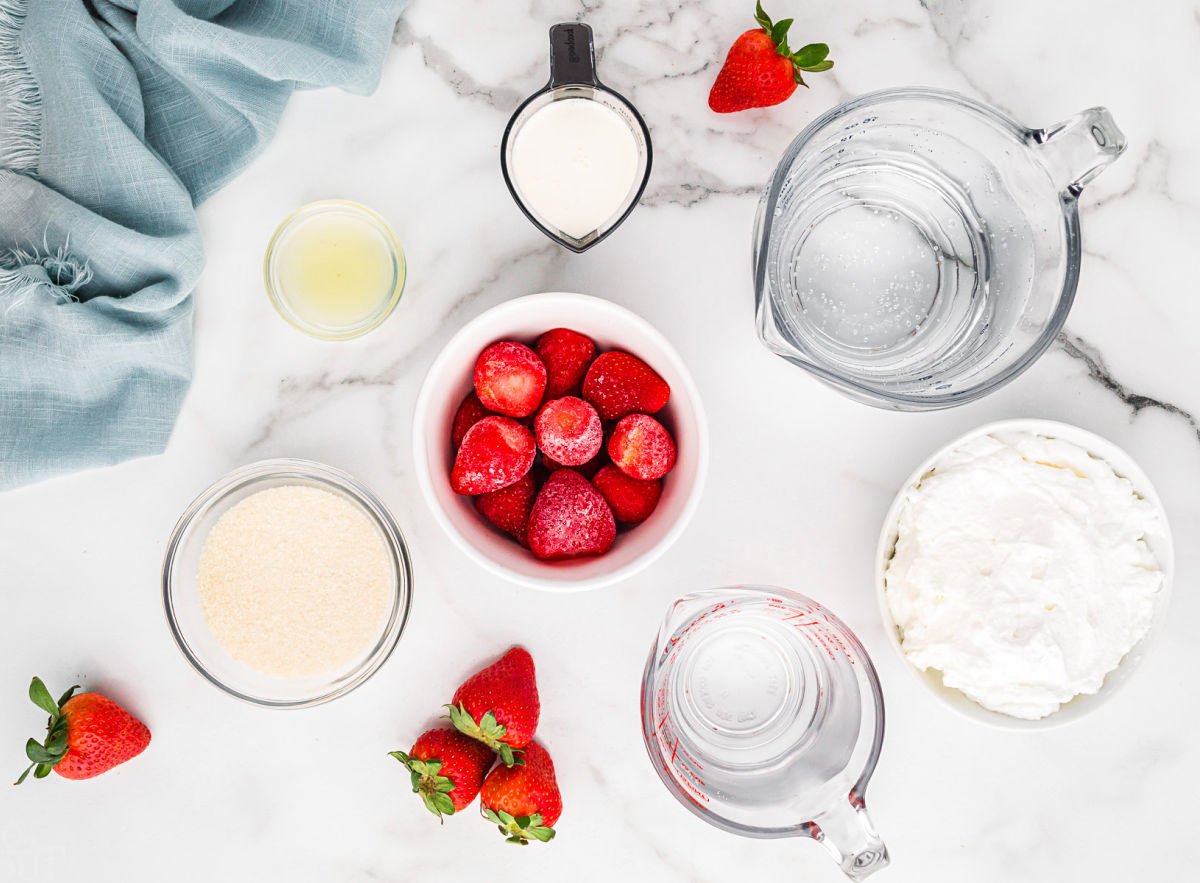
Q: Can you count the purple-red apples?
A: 0